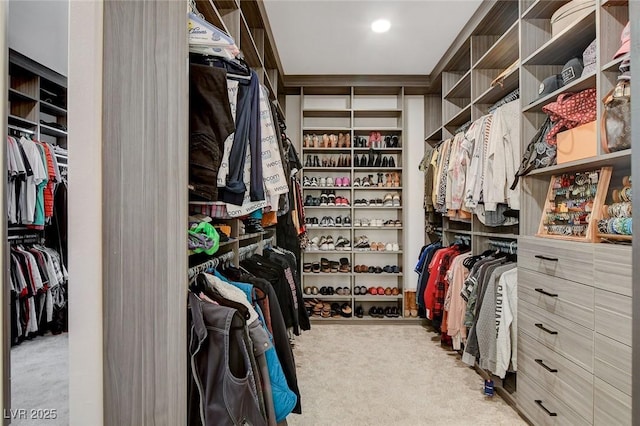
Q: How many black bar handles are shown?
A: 5